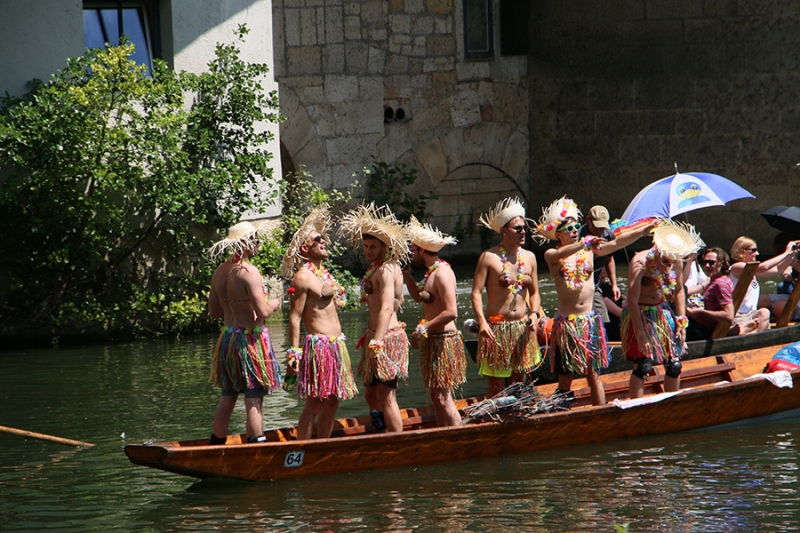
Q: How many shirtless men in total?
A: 7